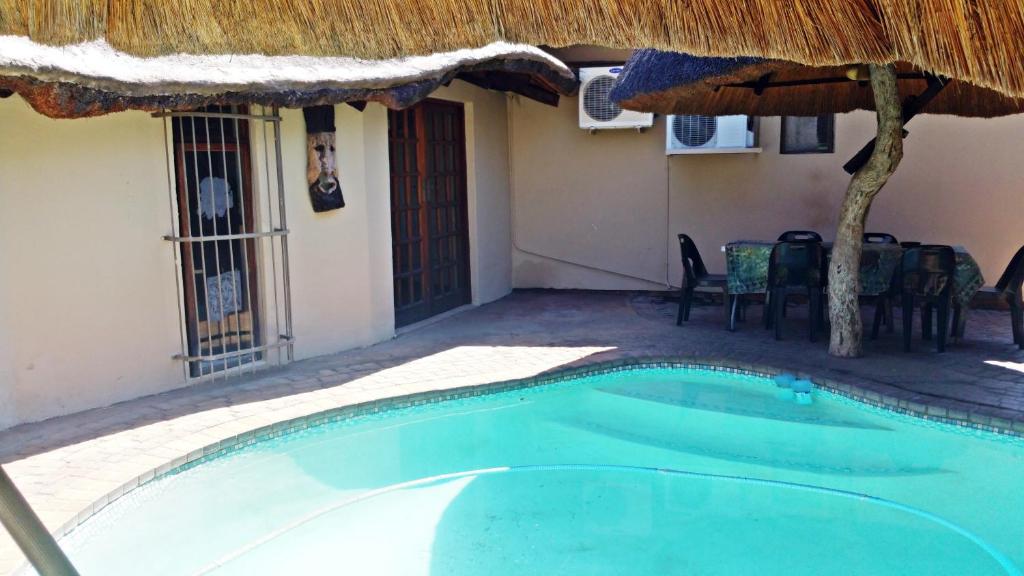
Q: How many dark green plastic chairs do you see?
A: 6